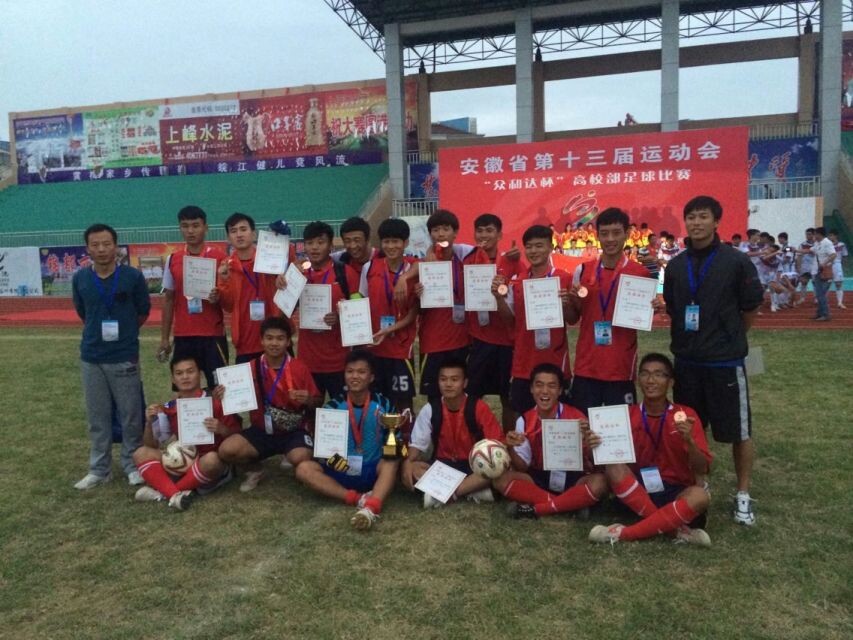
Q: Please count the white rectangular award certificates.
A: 15